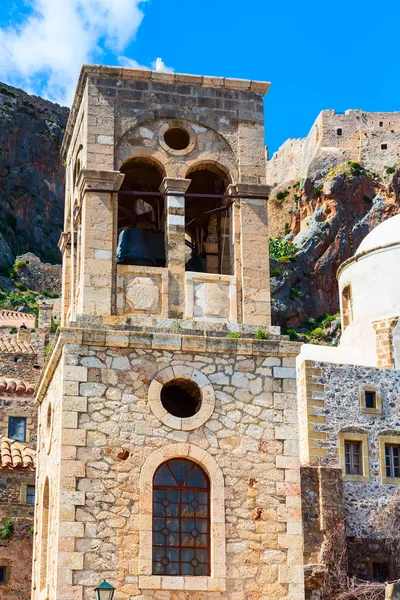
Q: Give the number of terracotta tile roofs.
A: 4